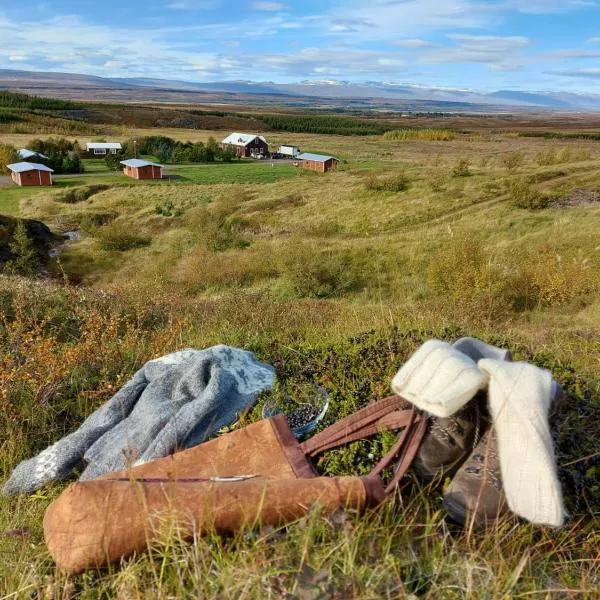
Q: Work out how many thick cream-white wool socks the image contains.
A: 2